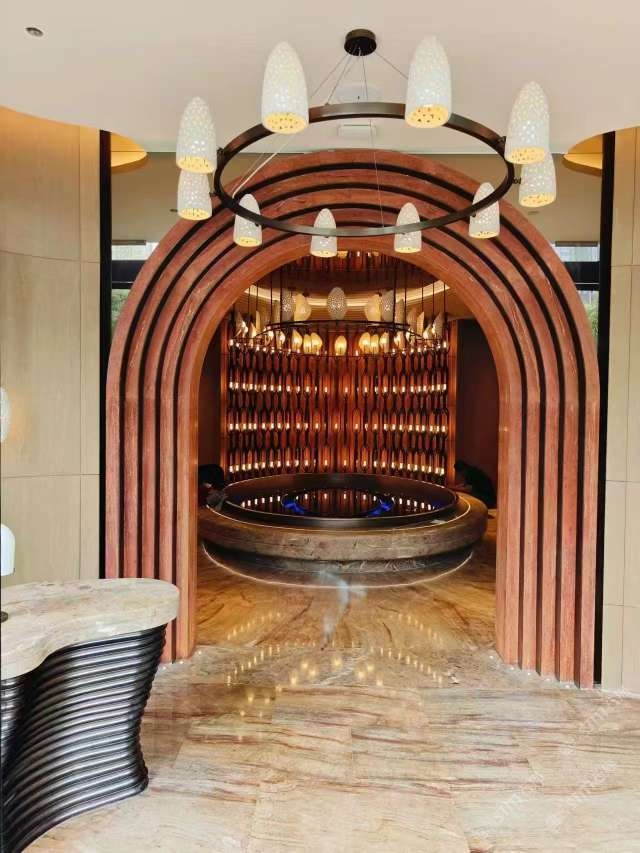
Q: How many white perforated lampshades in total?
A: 10